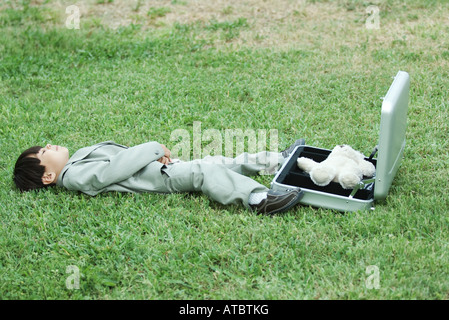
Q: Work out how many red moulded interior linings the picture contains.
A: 0